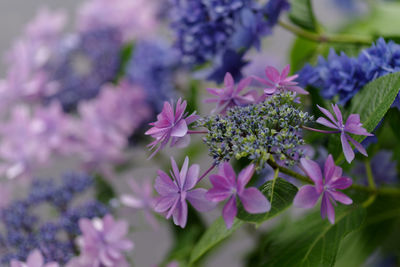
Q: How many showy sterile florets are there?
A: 7